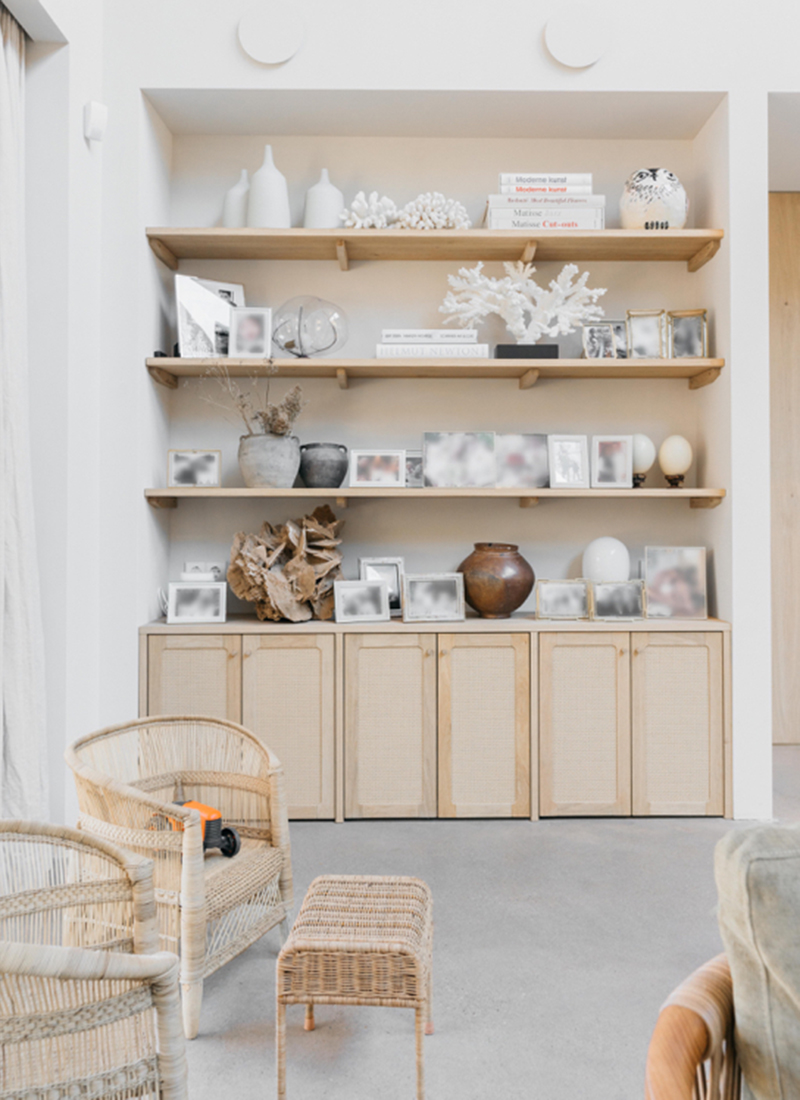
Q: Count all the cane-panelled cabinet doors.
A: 6